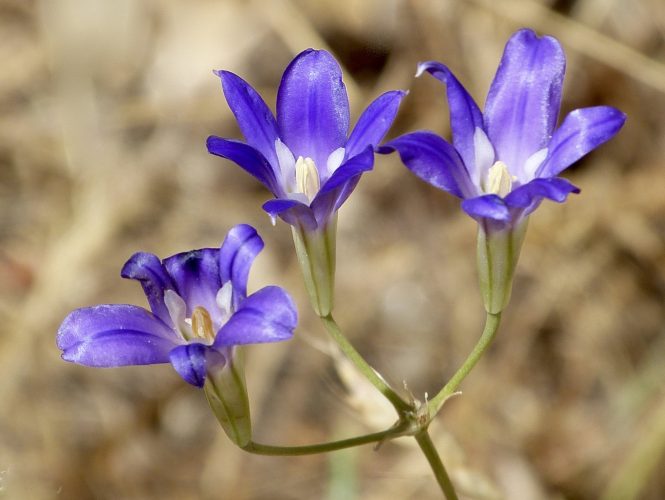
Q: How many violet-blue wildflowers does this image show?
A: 3